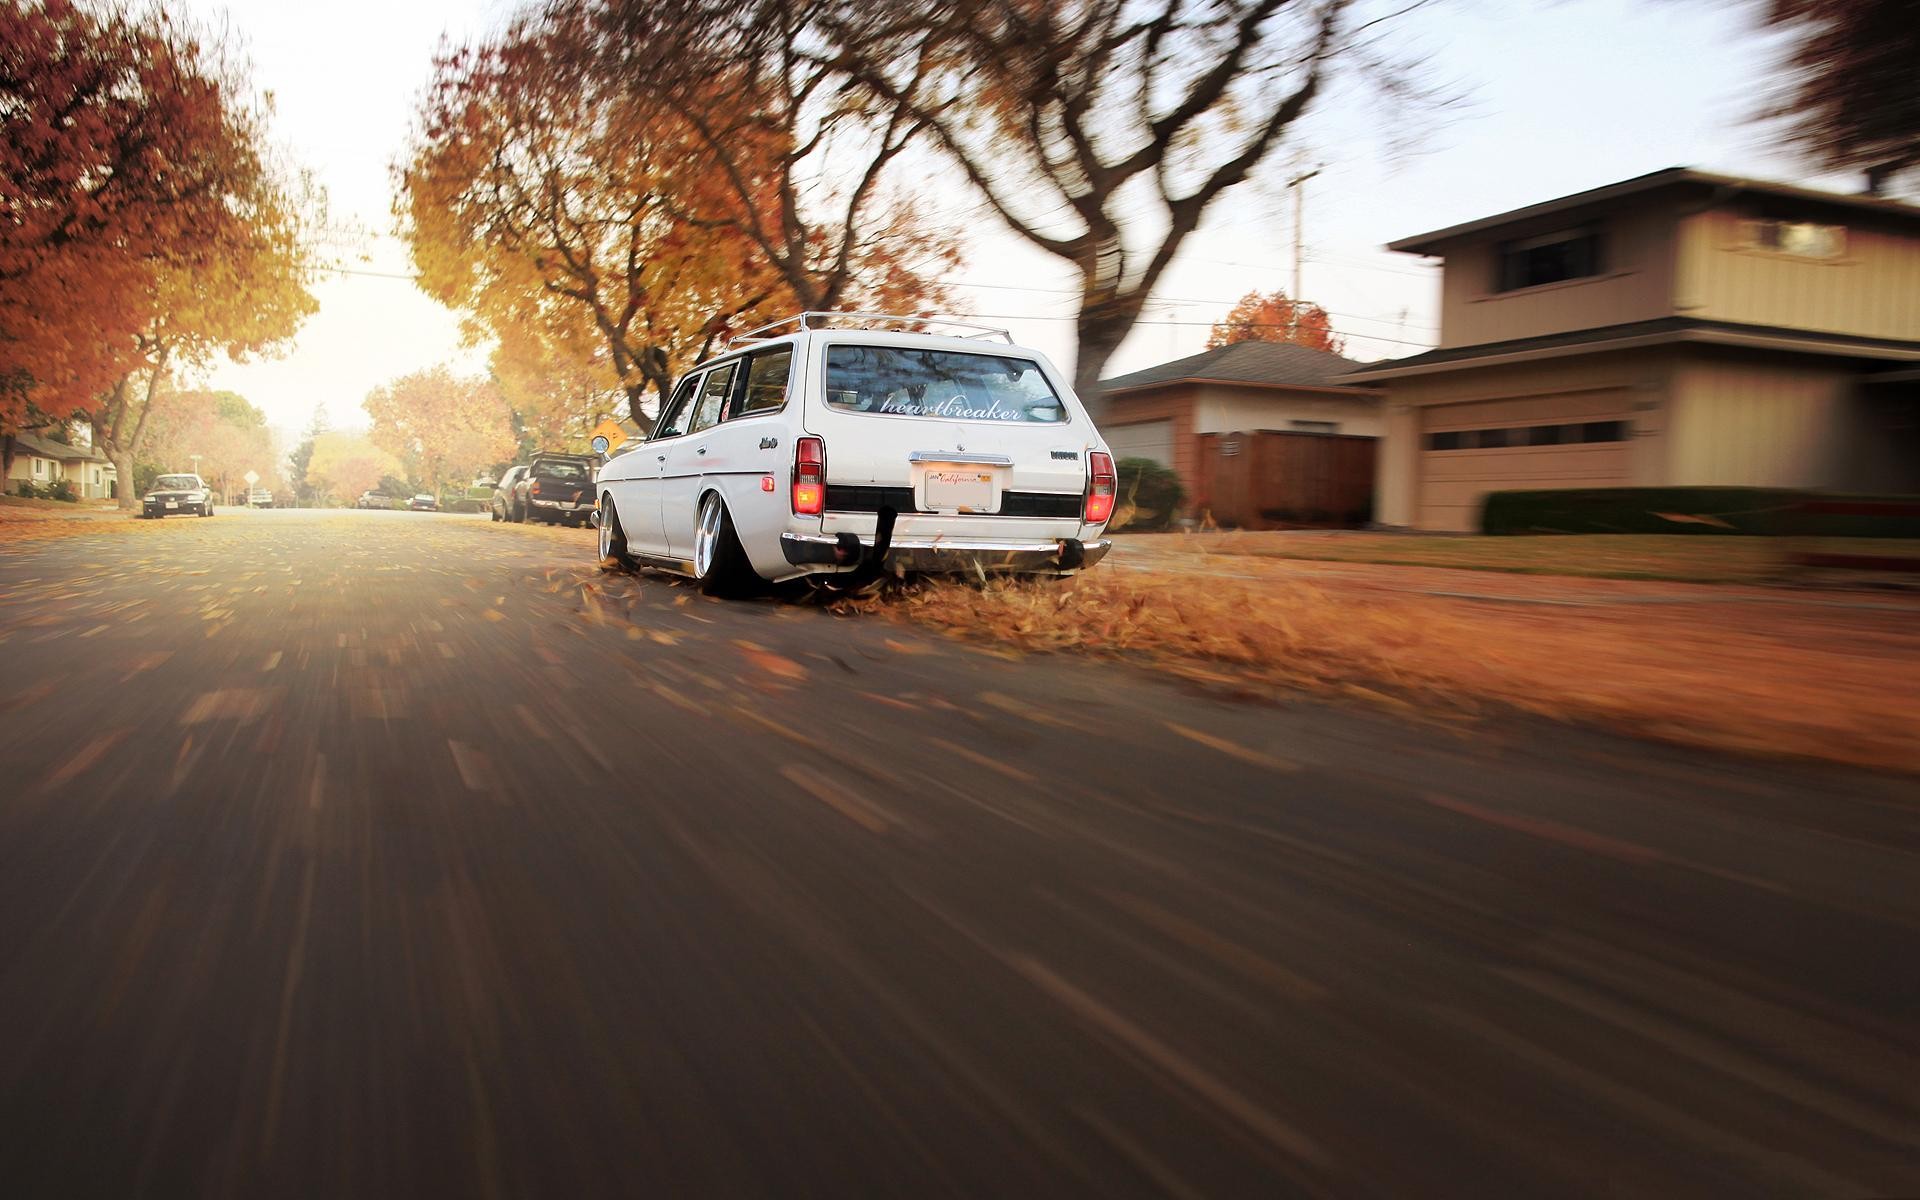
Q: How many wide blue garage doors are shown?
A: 0